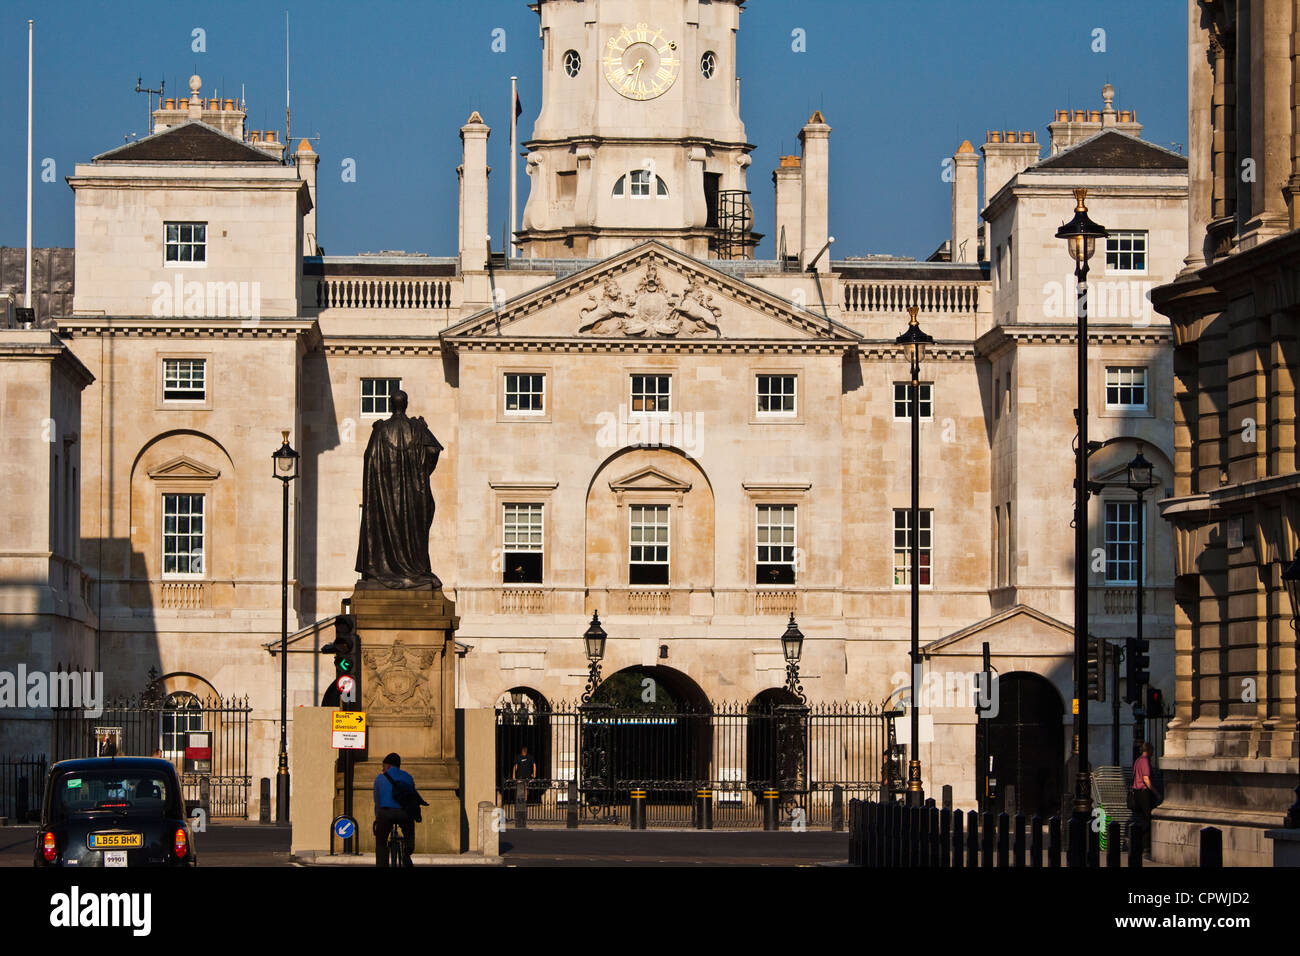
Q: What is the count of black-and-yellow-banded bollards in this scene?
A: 3